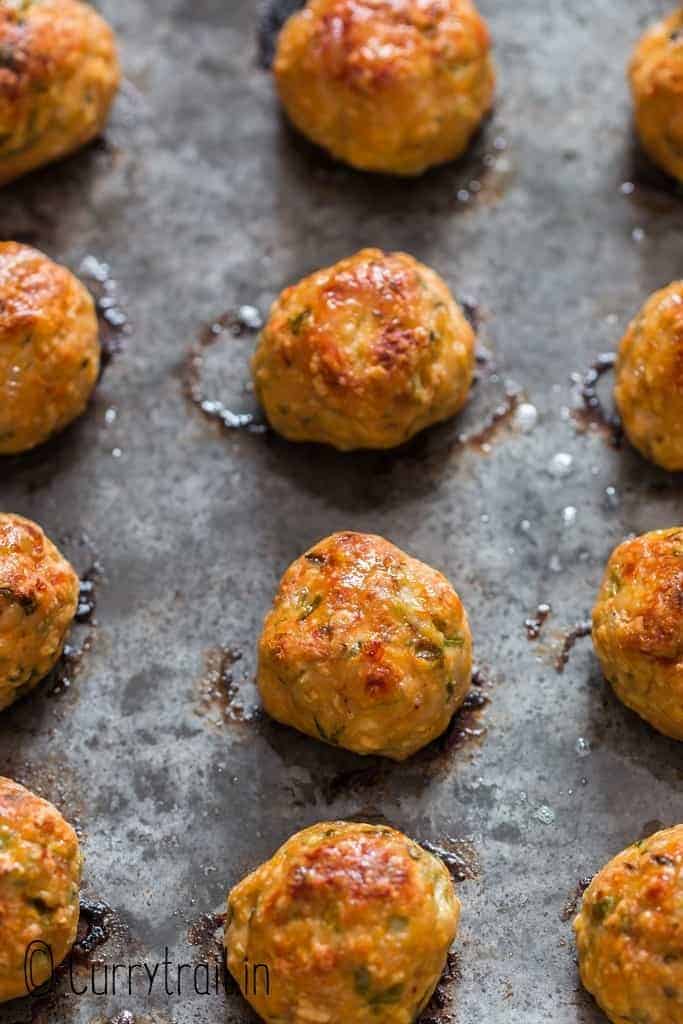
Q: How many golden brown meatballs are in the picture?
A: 12